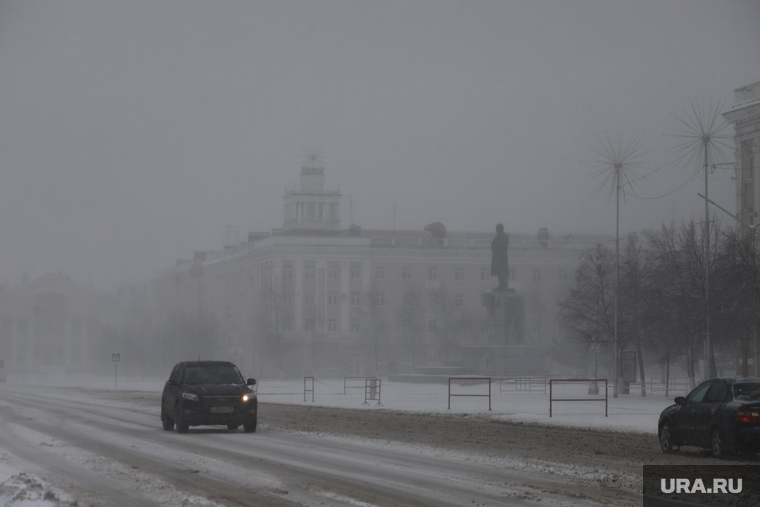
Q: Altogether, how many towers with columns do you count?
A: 1